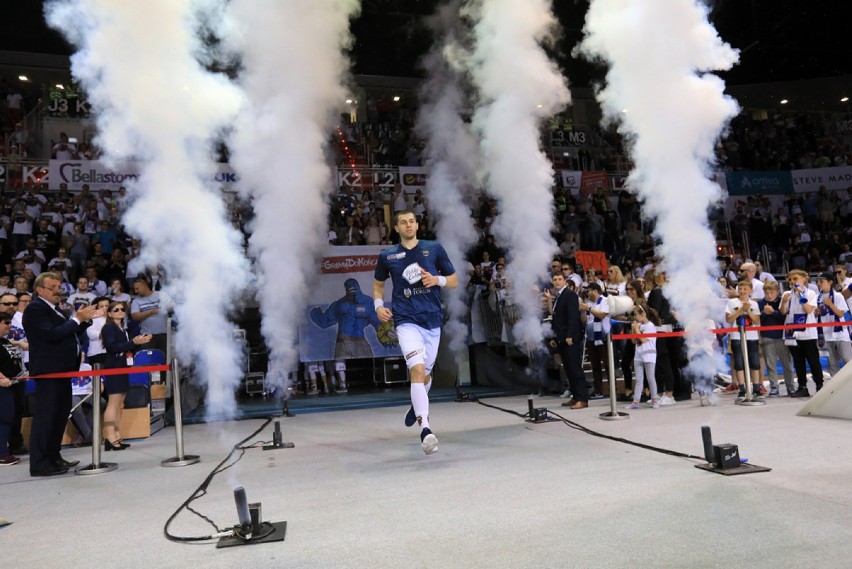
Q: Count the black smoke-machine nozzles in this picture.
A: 6